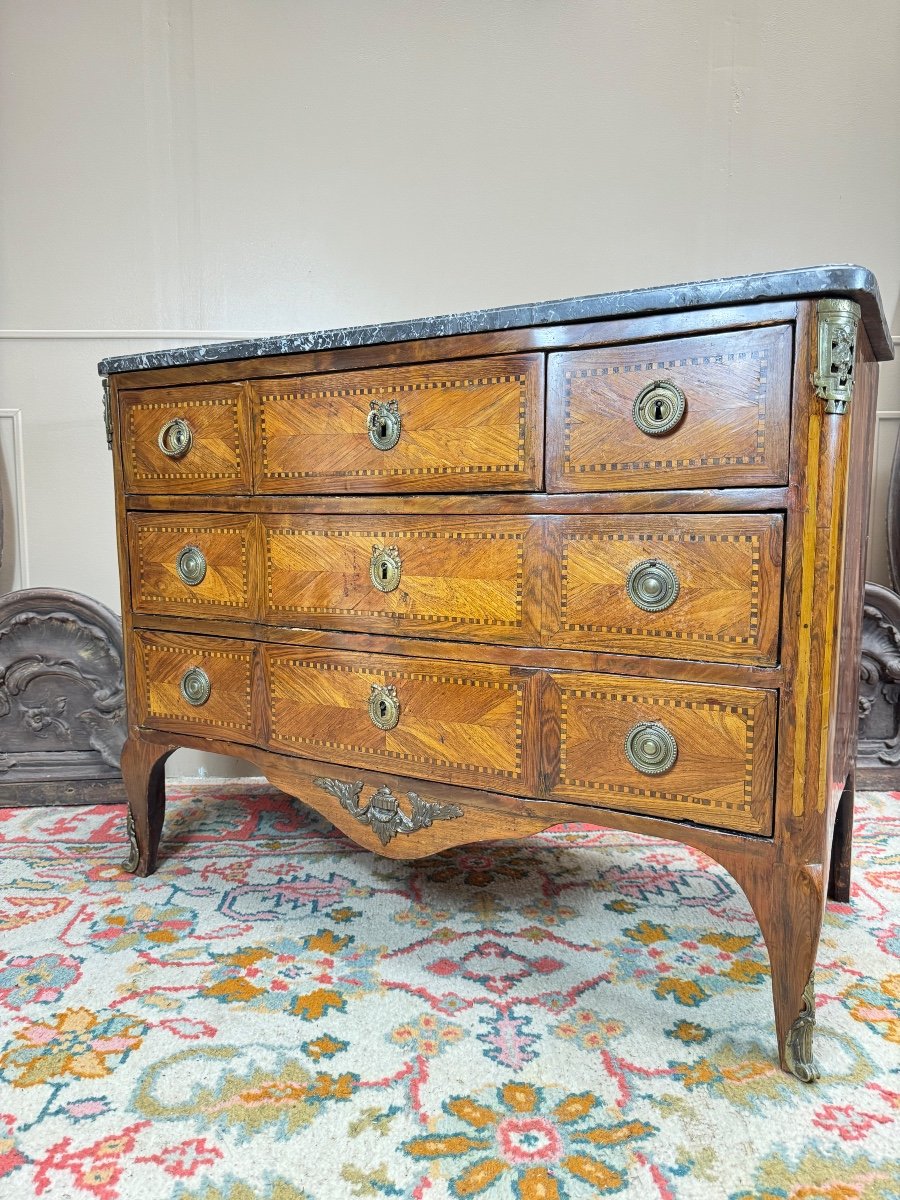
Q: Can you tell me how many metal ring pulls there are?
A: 6